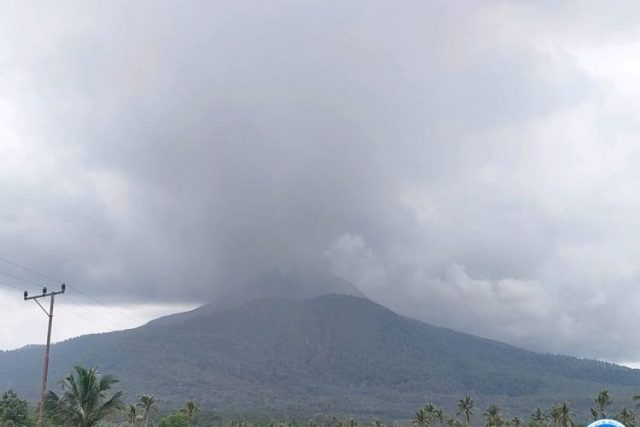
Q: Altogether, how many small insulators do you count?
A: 3